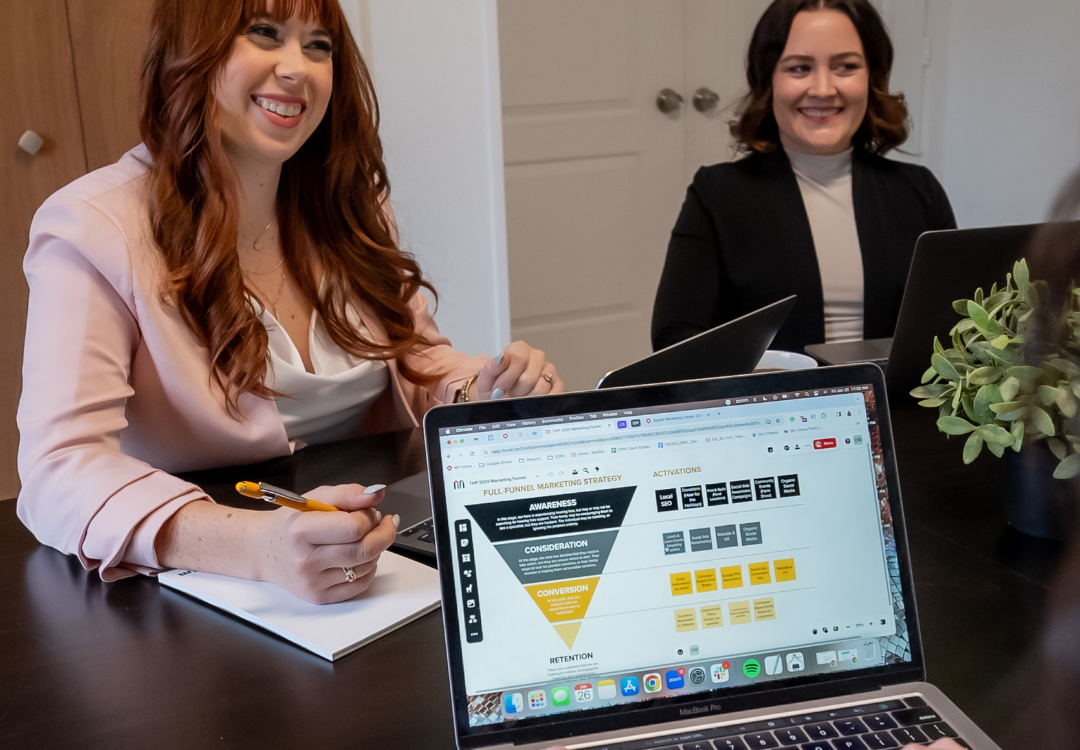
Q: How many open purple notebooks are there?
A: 0